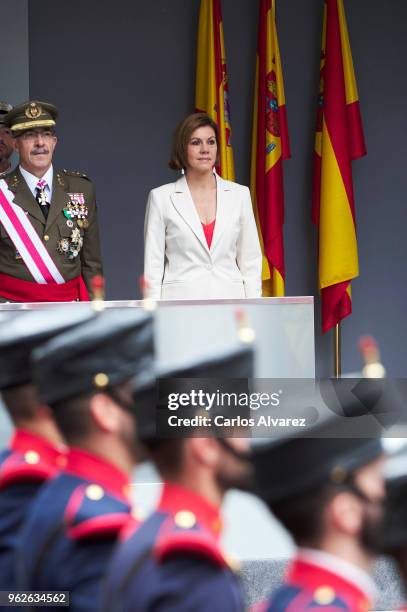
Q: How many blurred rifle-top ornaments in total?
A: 4